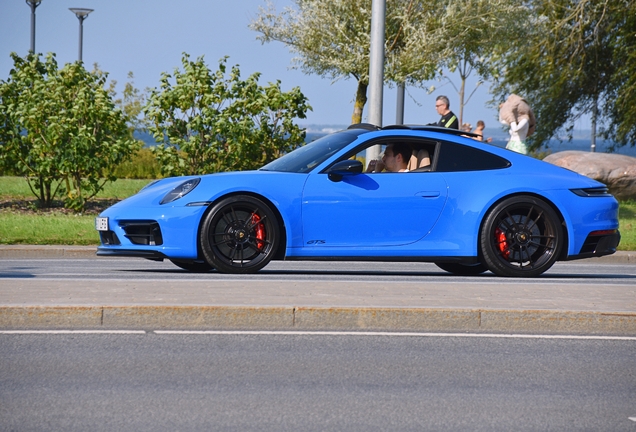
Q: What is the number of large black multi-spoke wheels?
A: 2